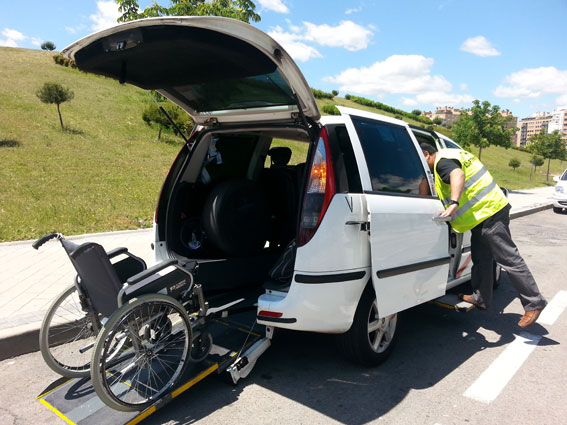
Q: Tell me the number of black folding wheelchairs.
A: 1